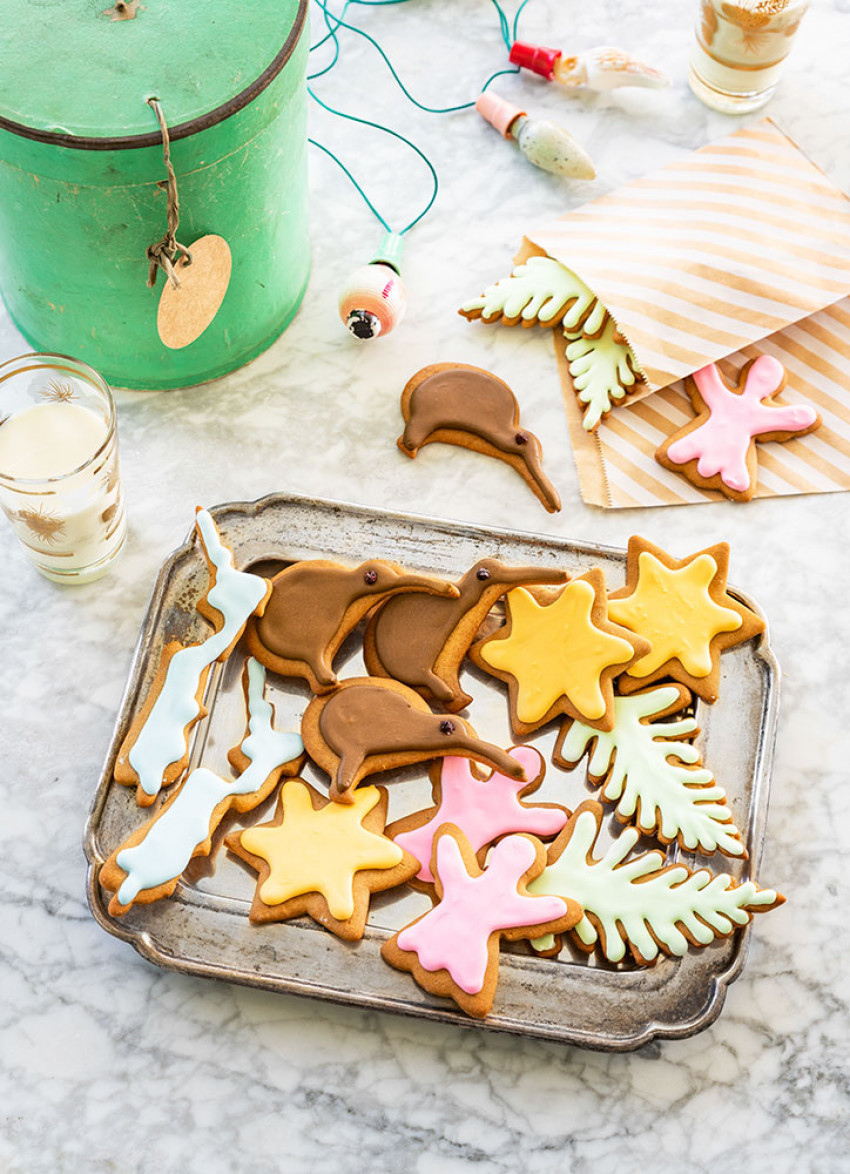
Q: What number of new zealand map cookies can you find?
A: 2